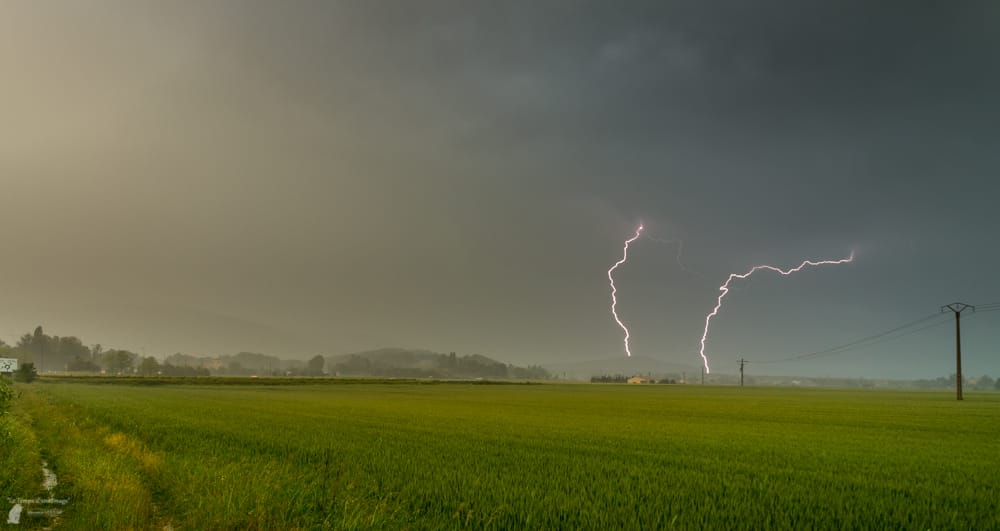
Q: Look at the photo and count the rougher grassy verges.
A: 1